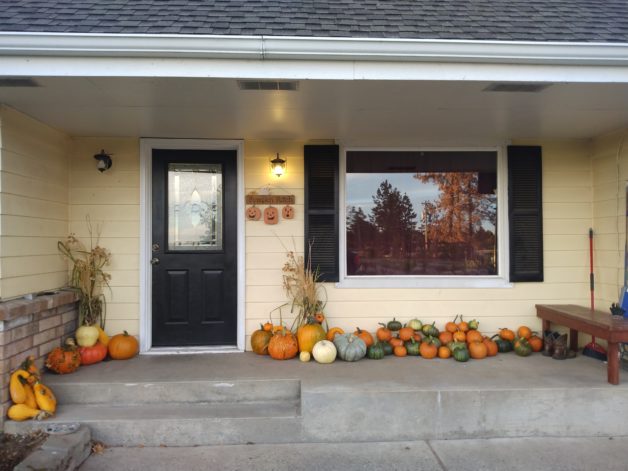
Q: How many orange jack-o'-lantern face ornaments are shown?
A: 3